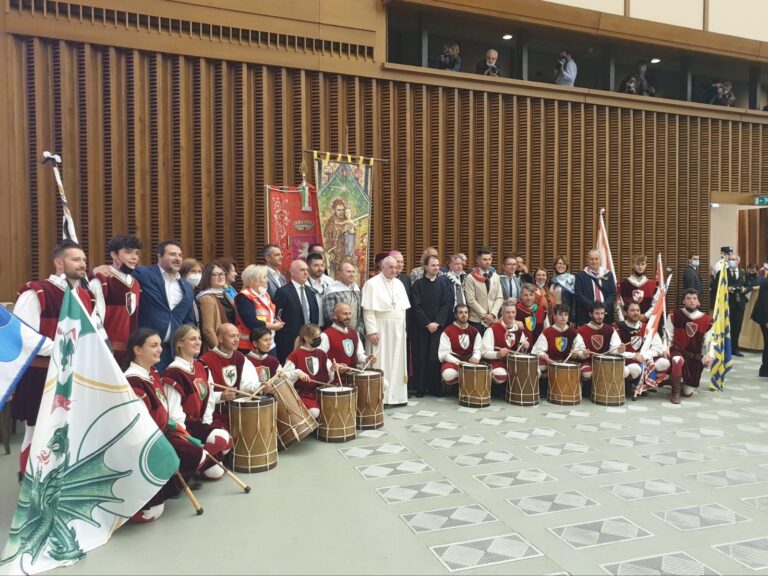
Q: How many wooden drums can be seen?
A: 8